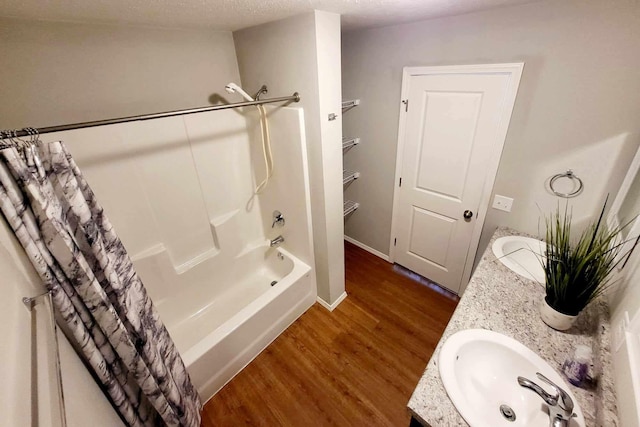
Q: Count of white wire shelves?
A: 4